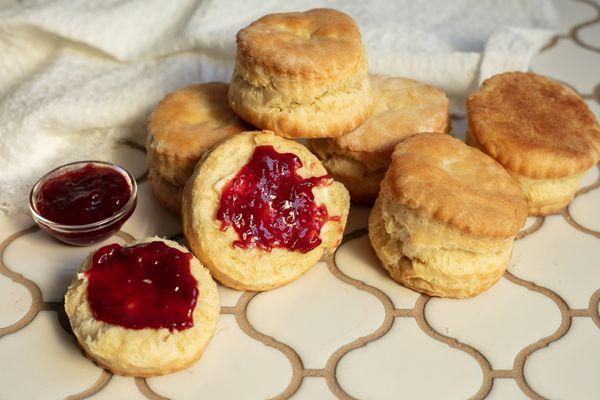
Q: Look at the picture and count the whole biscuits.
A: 5